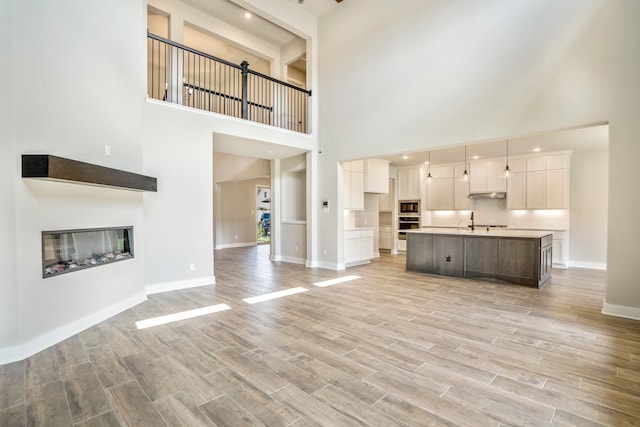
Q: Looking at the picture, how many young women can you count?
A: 0